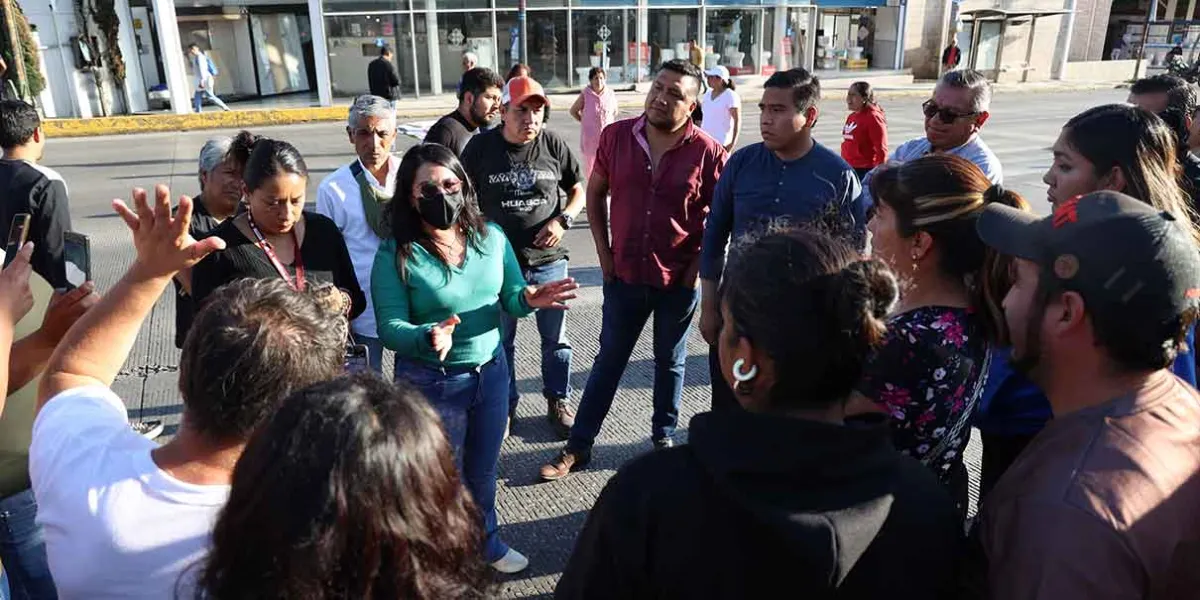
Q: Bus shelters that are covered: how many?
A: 1